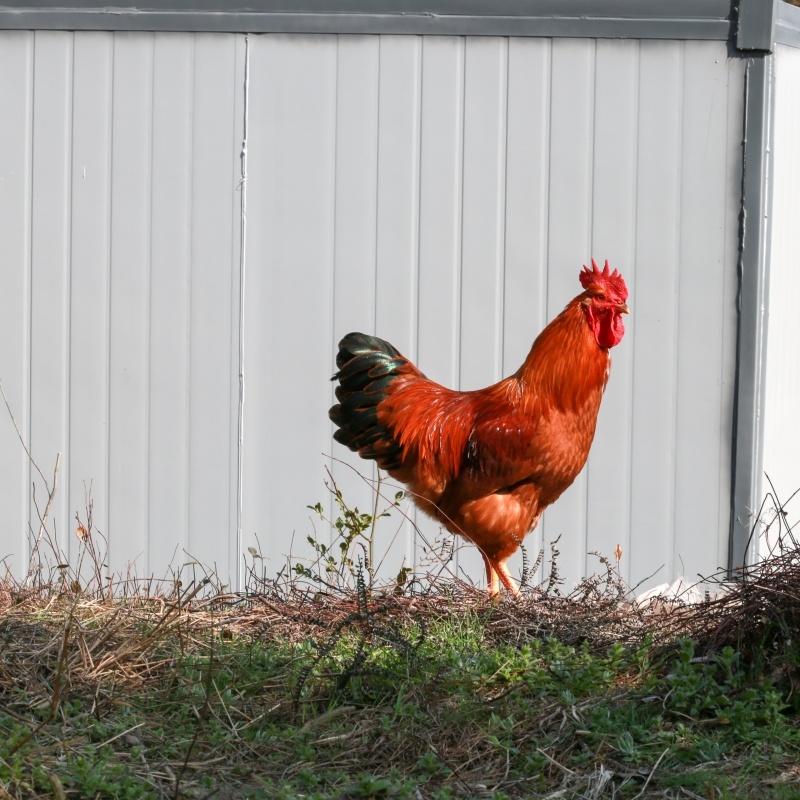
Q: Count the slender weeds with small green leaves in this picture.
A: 1